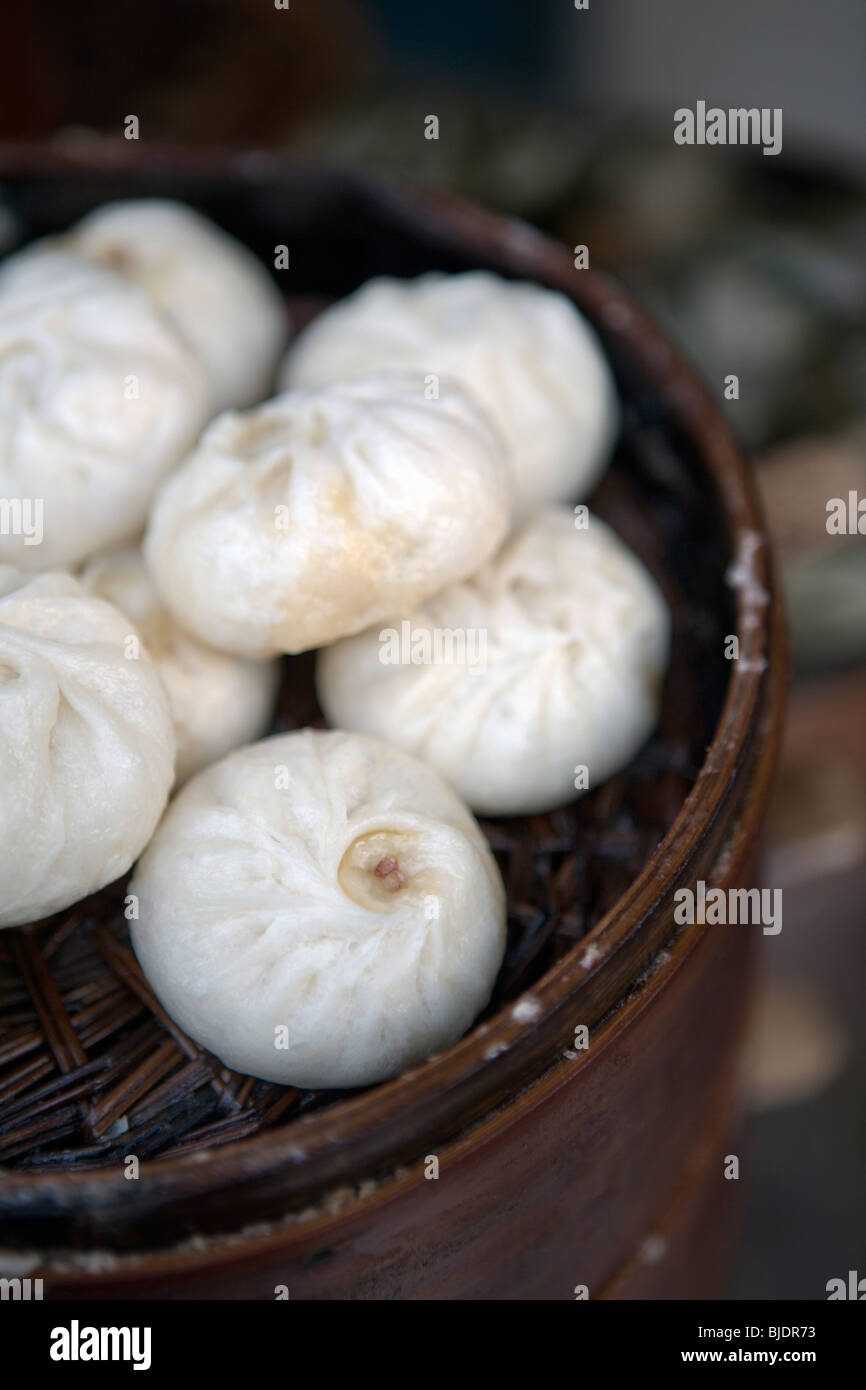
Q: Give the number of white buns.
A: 8